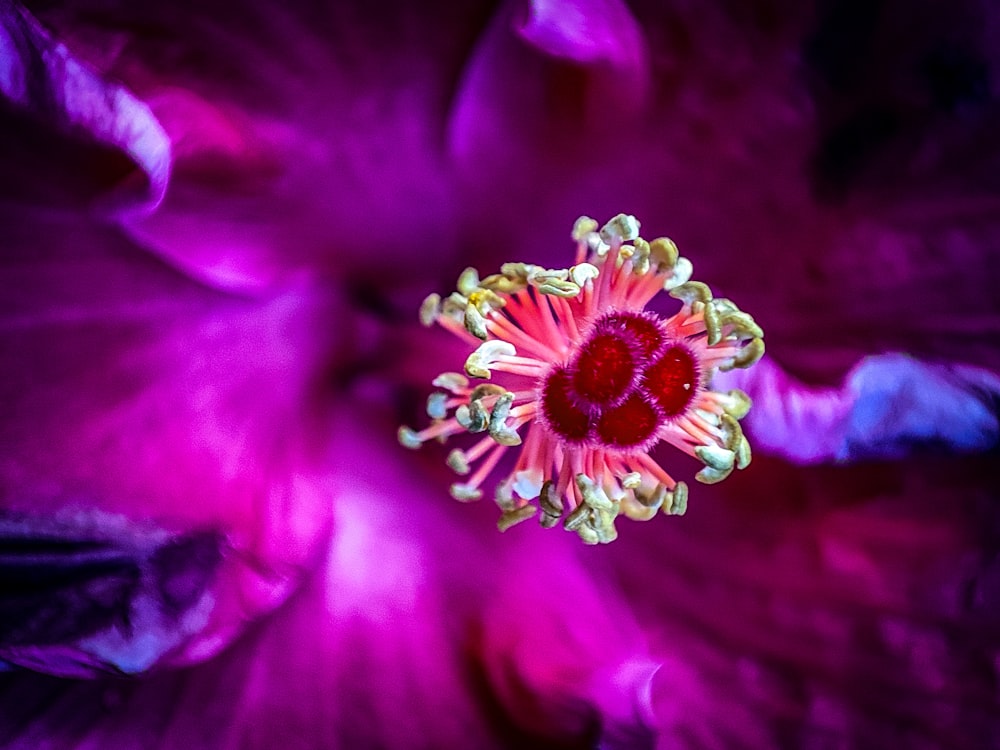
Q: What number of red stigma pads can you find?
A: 5